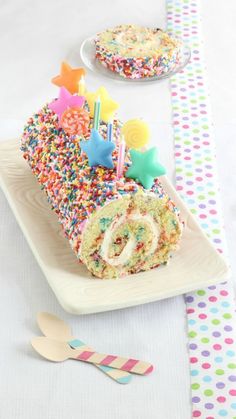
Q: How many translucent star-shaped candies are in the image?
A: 5